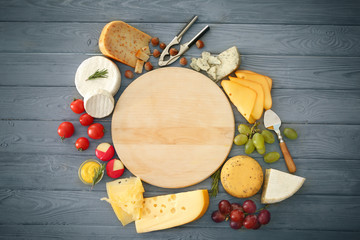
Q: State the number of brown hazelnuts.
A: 8